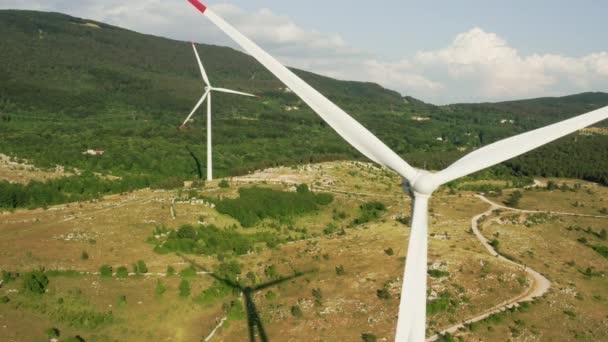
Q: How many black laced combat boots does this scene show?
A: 0